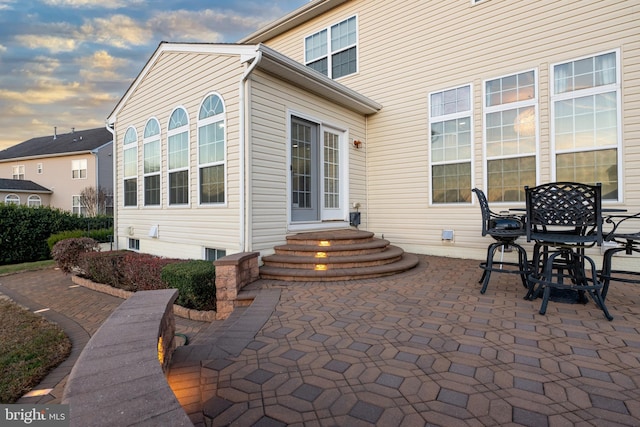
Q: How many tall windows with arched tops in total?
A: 4